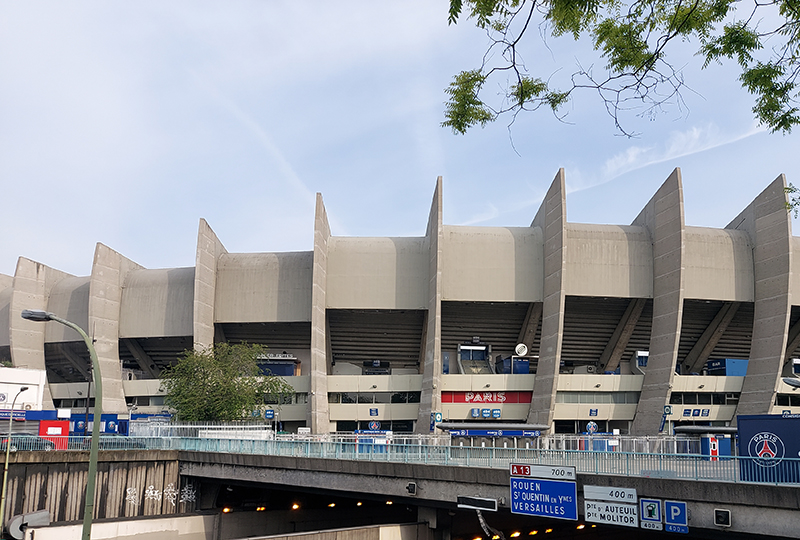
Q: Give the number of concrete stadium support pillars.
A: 8